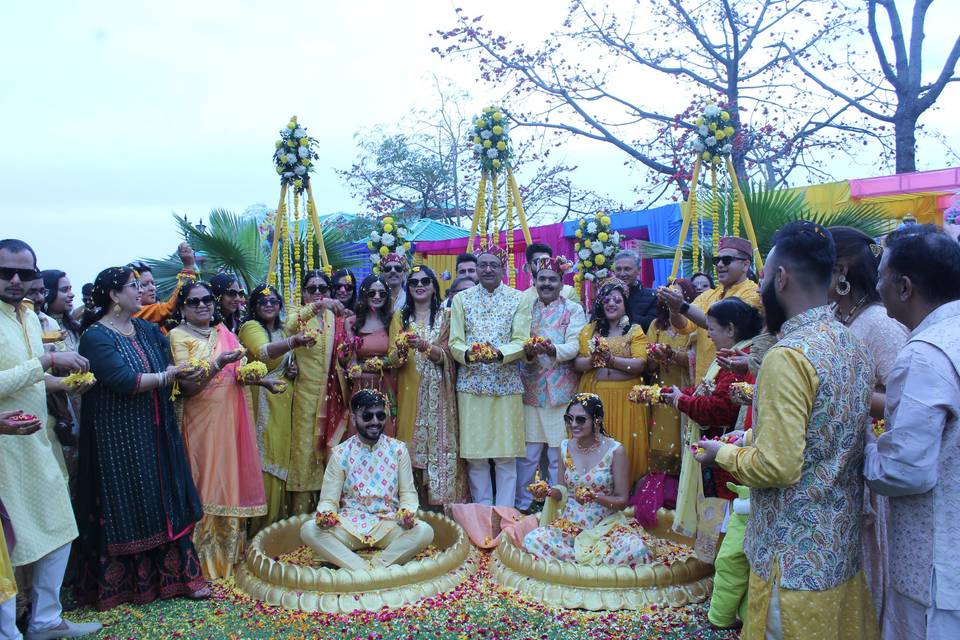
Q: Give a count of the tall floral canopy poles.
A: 3